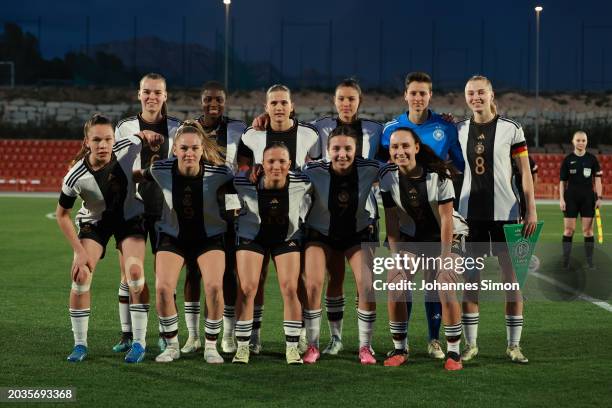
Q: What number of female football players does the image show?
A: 11